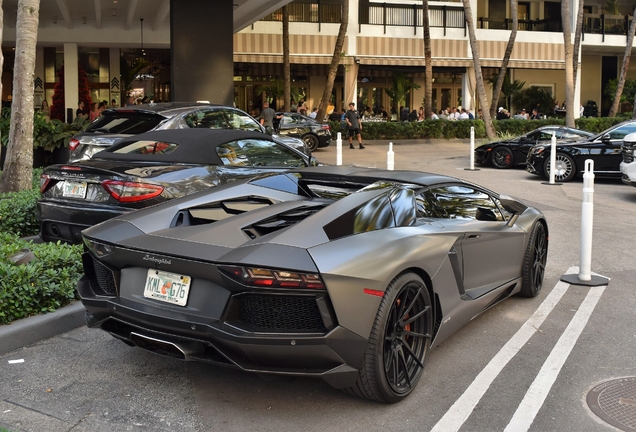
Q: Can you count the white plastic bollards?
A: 5